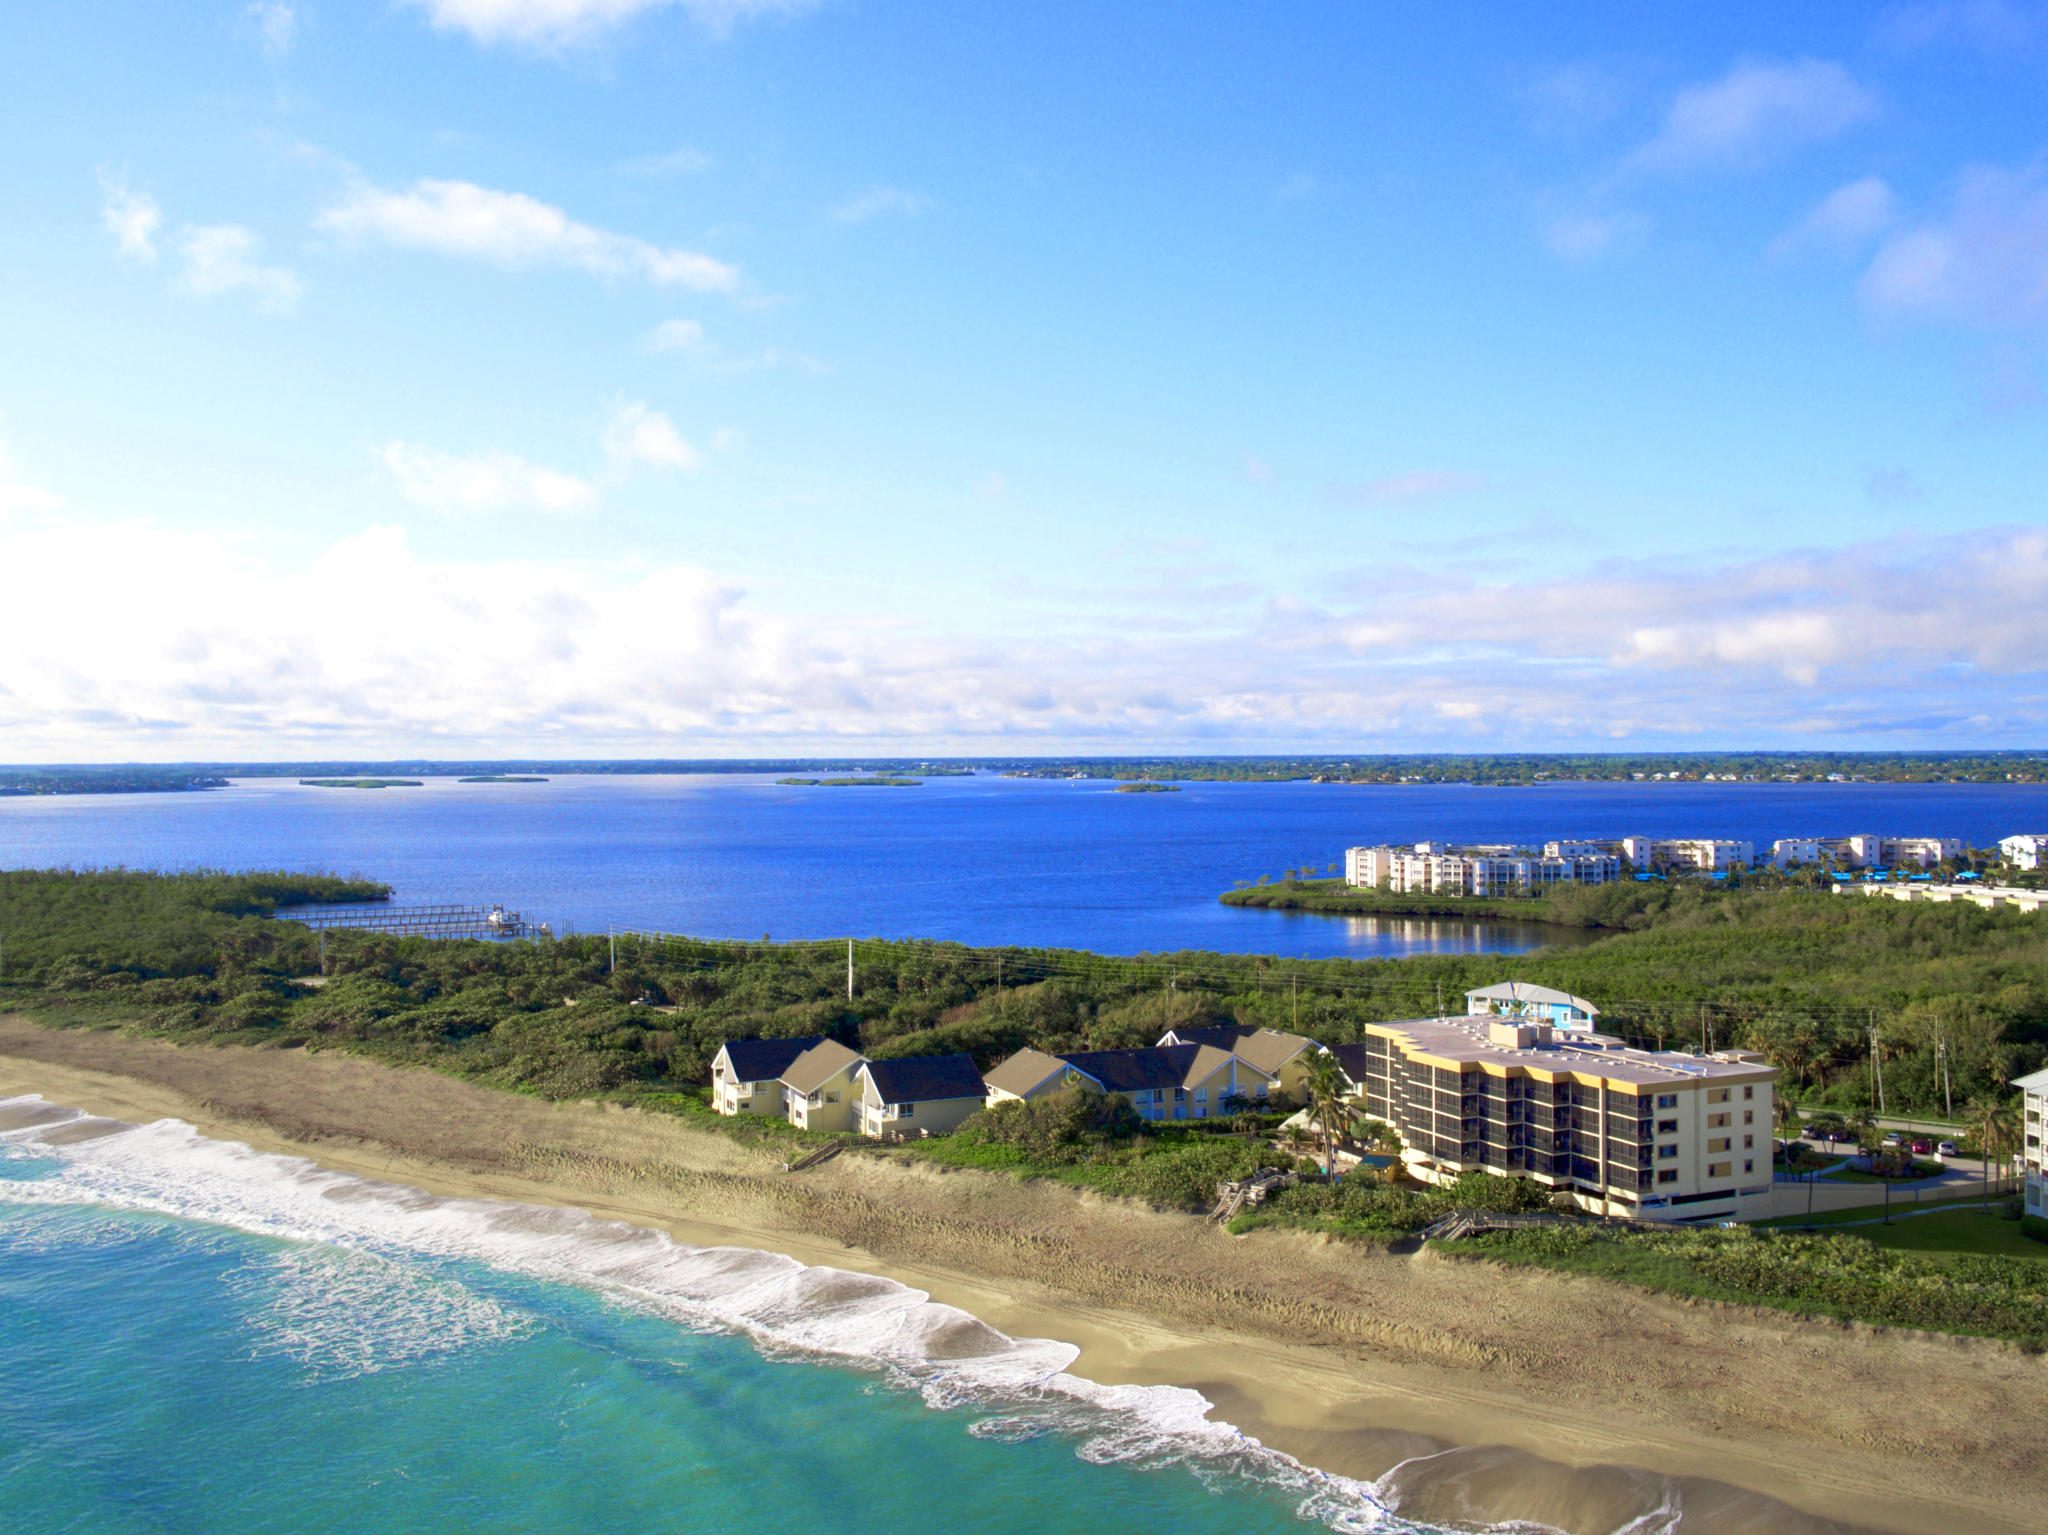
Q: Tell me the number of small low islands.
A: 5